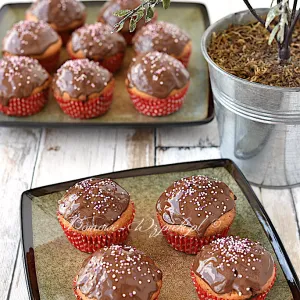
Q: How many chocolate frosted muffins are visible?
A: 12